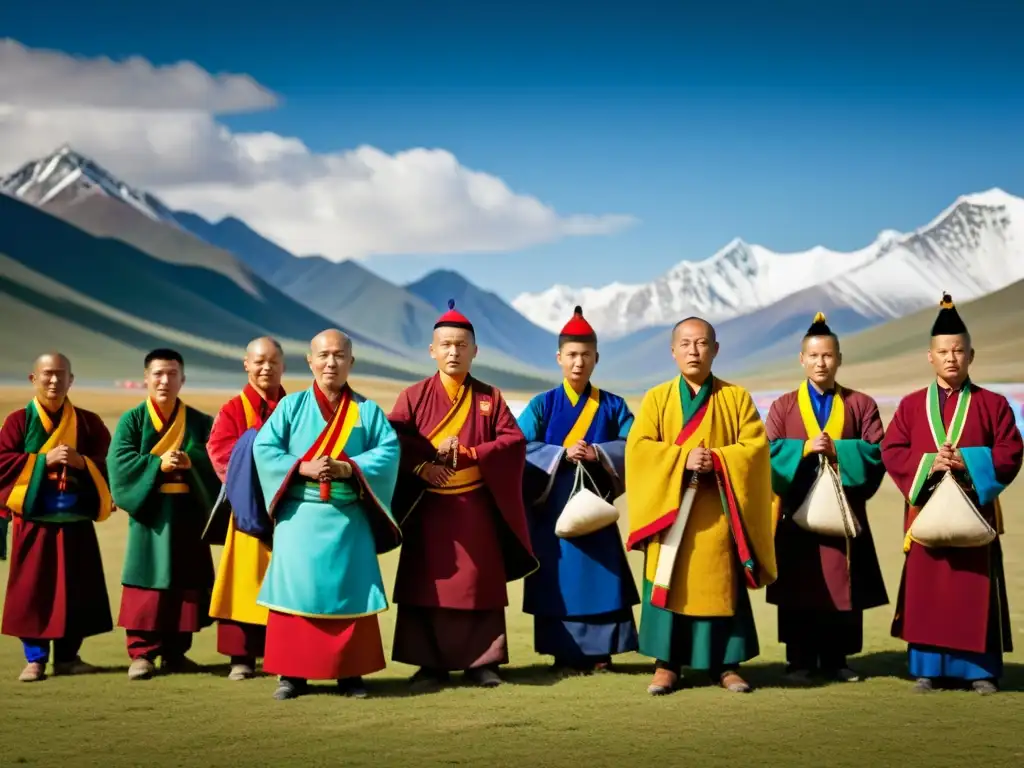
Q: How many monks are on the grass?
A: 9